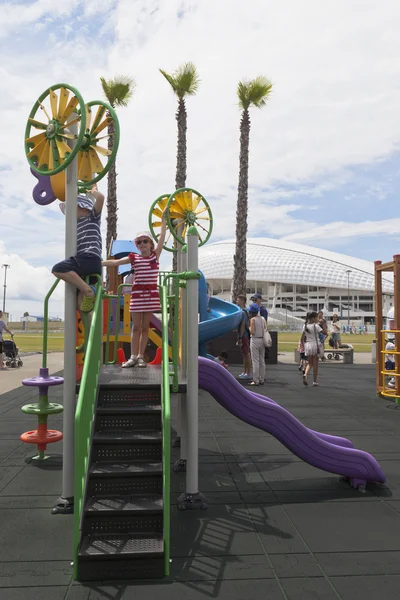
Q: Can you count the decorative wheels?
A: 4